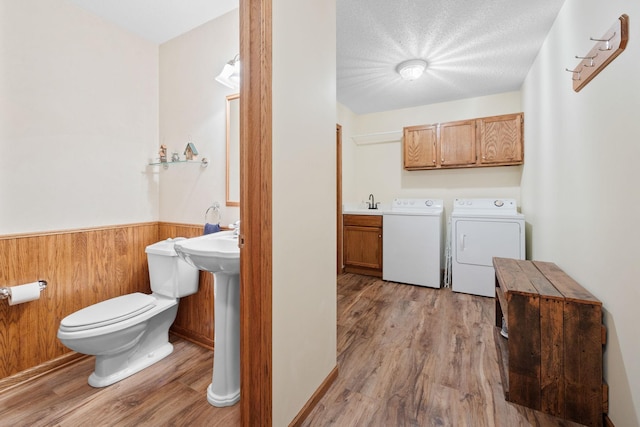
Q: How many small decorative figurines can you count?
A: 3